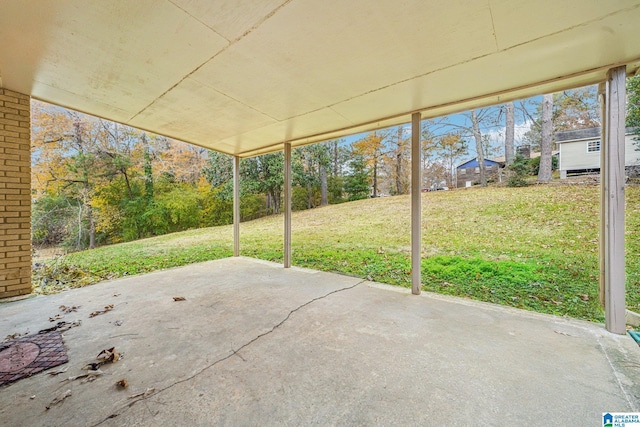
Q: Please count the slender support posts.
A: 4